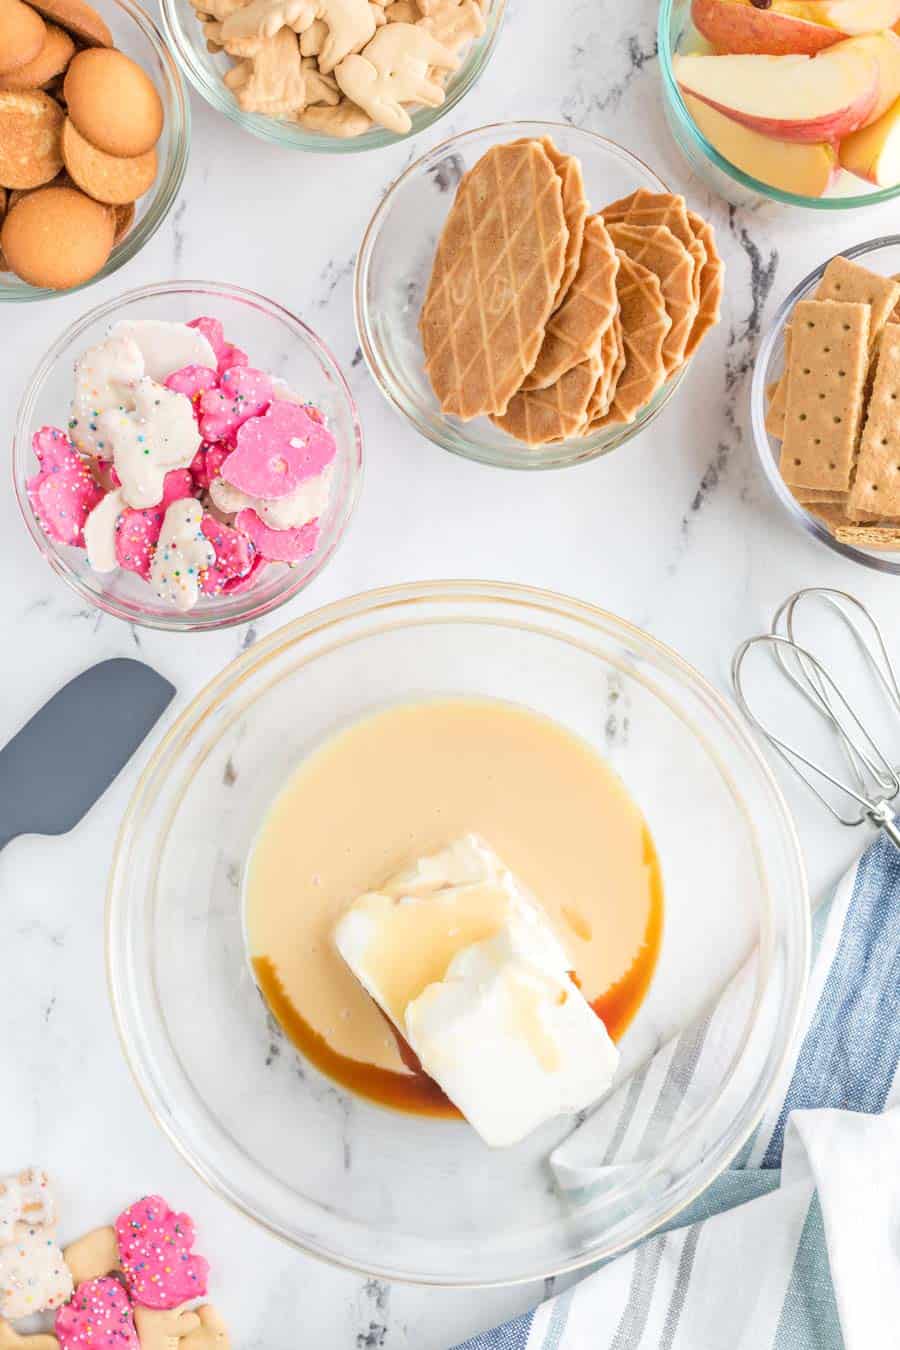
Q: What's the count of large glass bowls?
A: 1